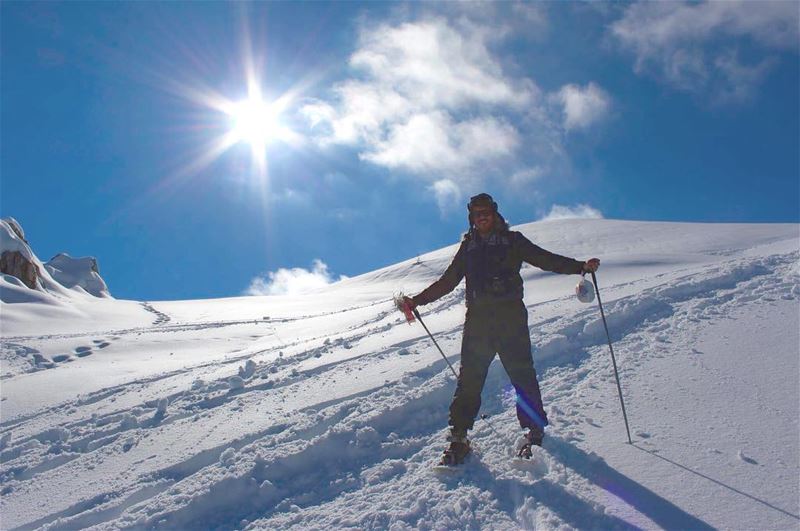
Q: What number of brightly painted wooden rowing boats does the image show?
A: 0